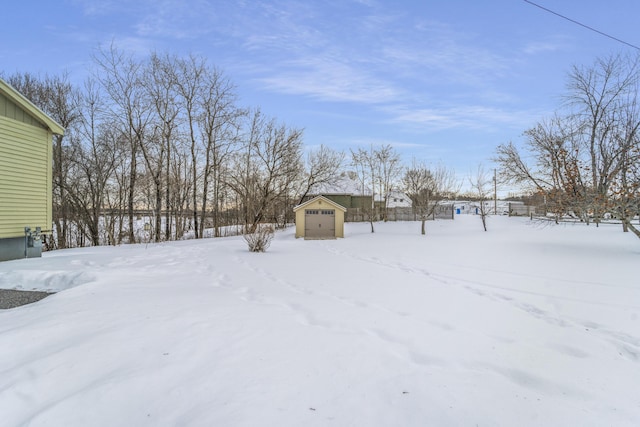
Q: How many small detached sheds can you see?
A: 1